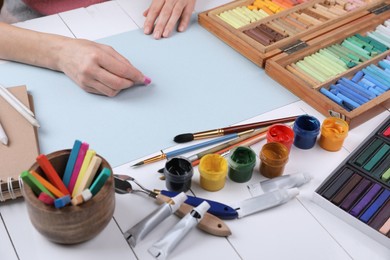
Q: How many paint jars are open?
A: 7